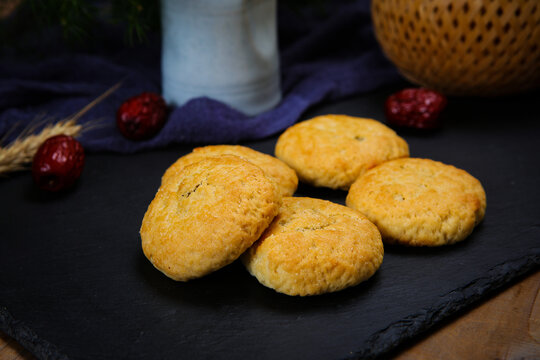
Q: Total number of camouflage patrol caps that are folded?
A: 0